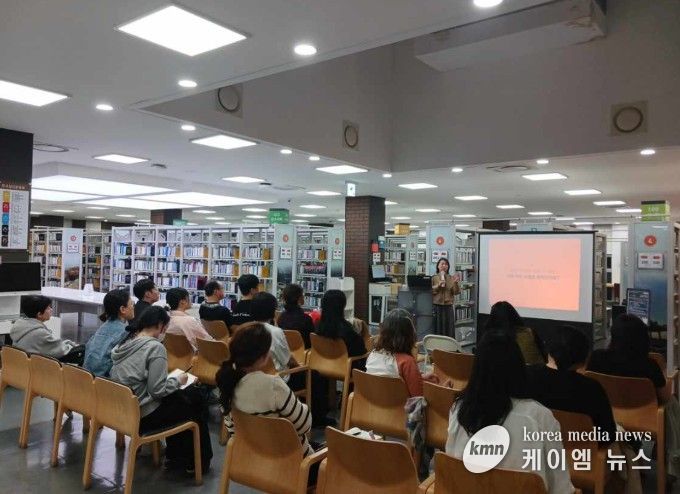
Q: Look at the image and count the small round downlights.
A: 11